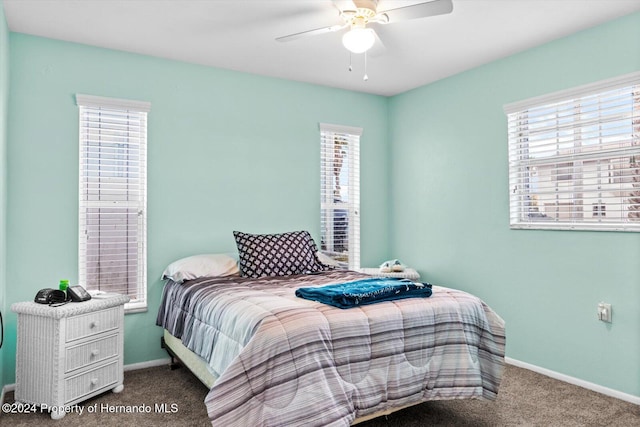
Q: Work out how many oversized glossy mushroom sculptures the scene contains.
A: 0